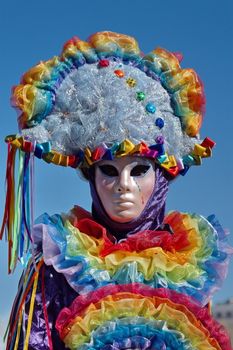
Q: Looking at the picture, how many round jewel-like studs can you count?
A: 7